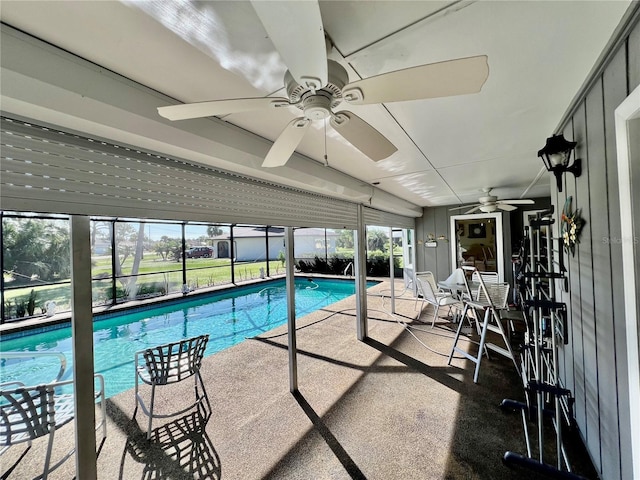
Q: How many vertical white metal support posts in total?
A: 4